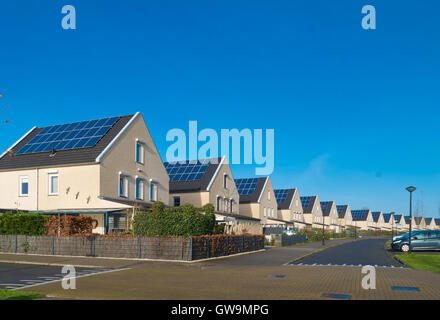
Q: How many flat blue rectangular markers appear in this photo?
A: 3